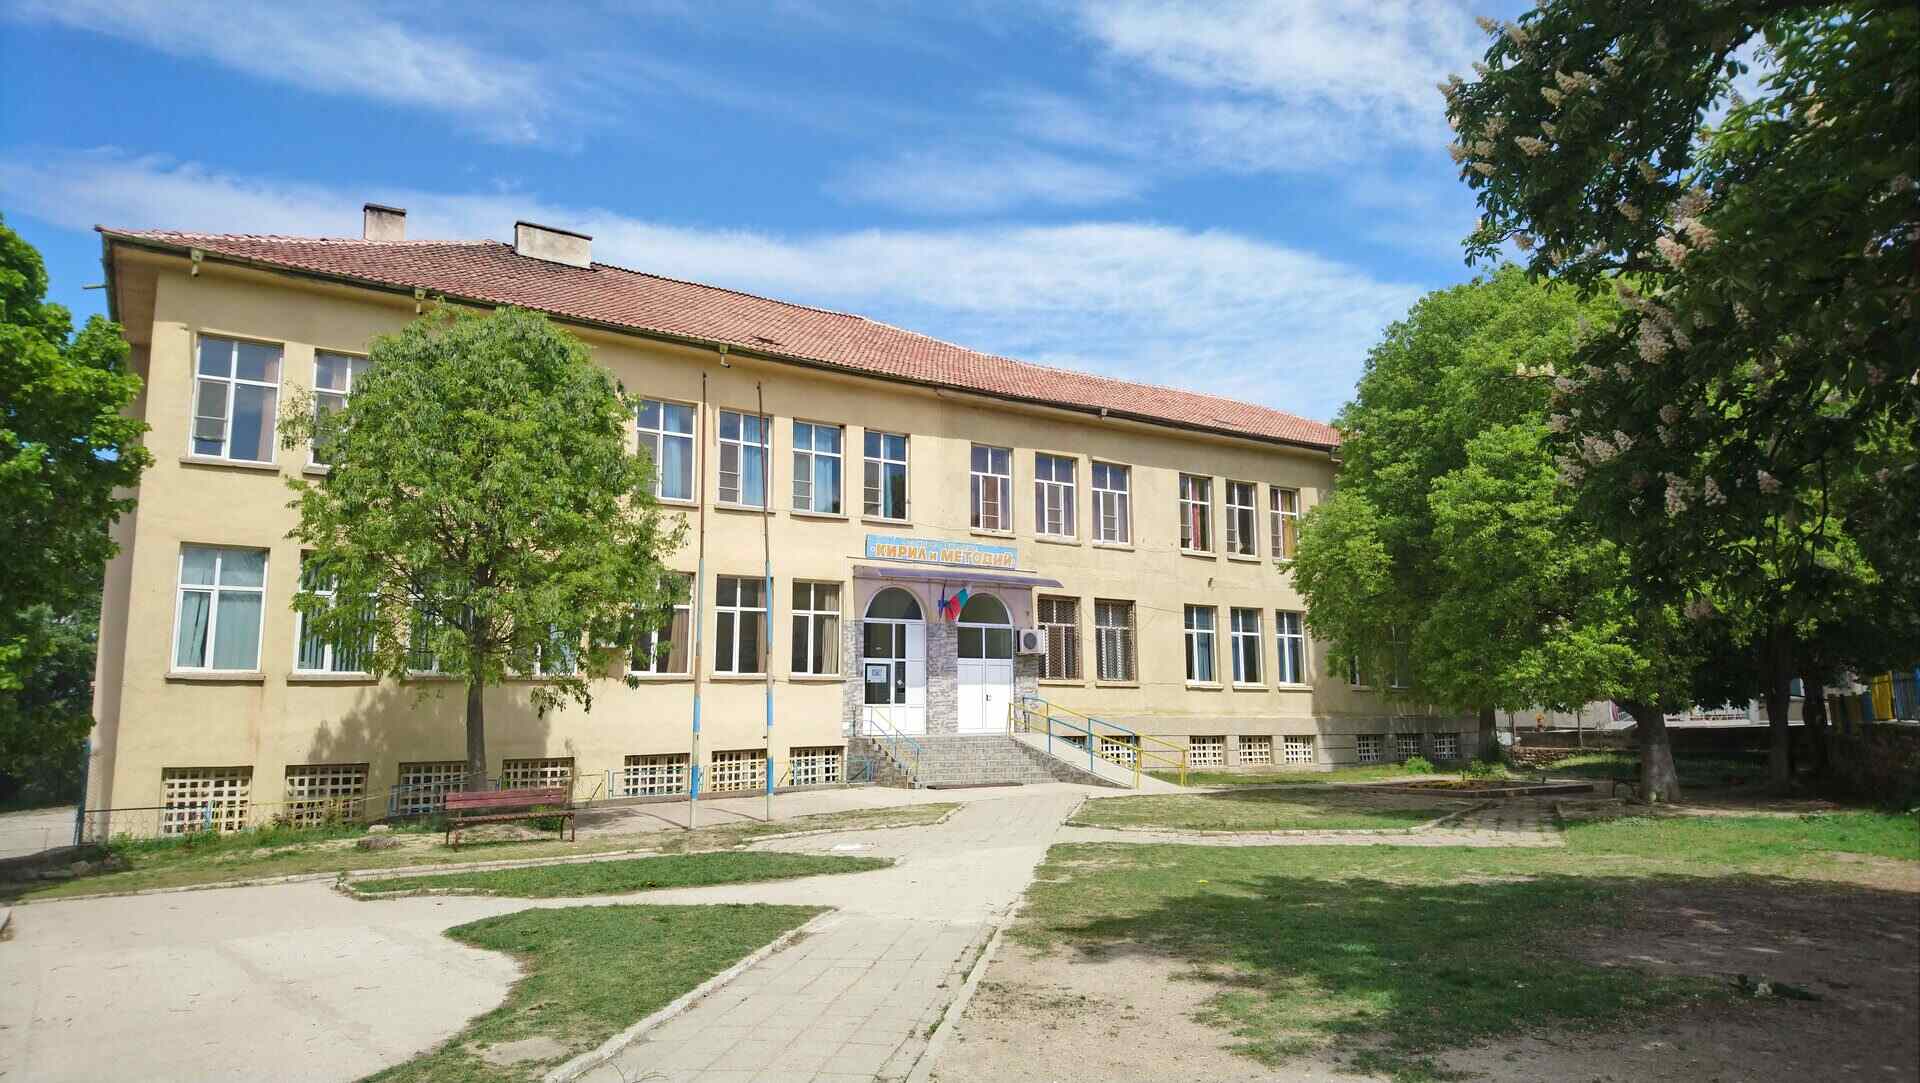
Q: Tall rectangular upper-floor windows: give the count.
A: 12